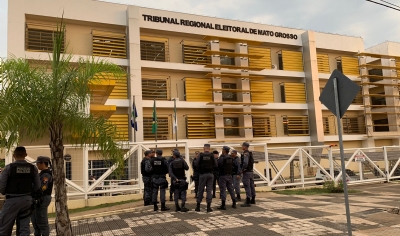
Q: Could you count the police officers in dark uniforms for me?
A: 13